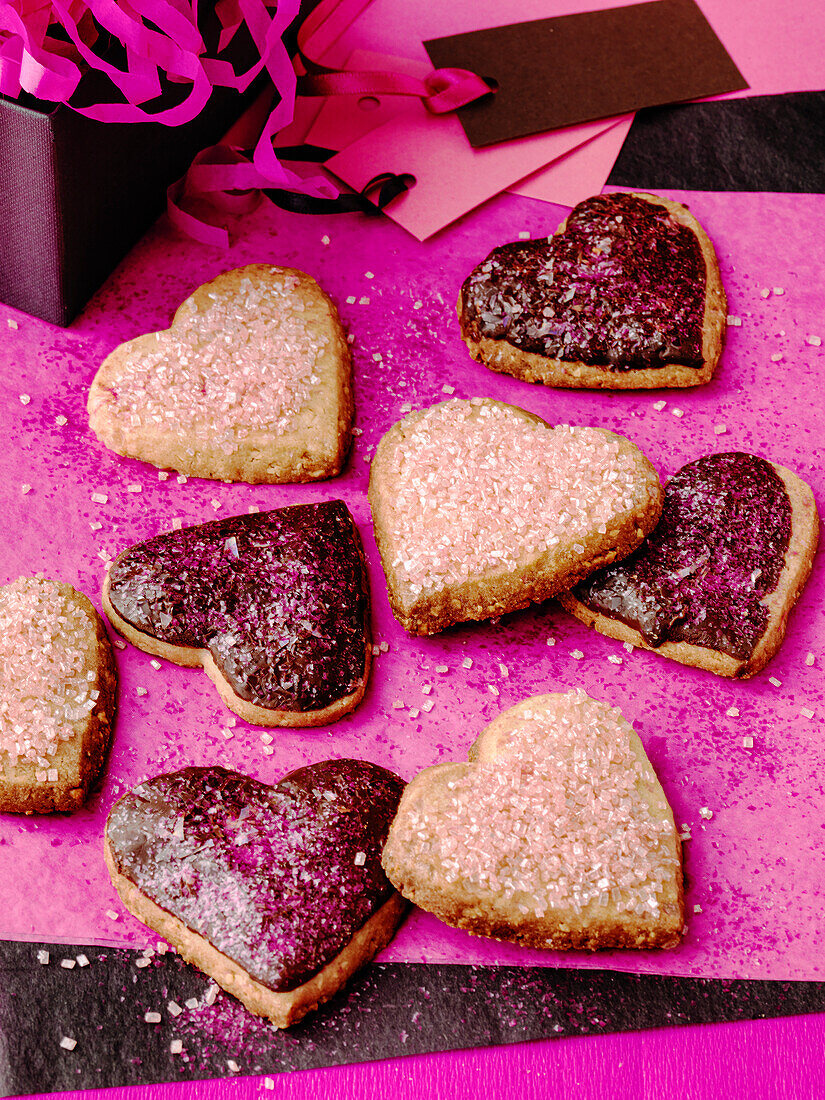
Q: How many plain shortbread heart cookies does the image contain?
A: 4